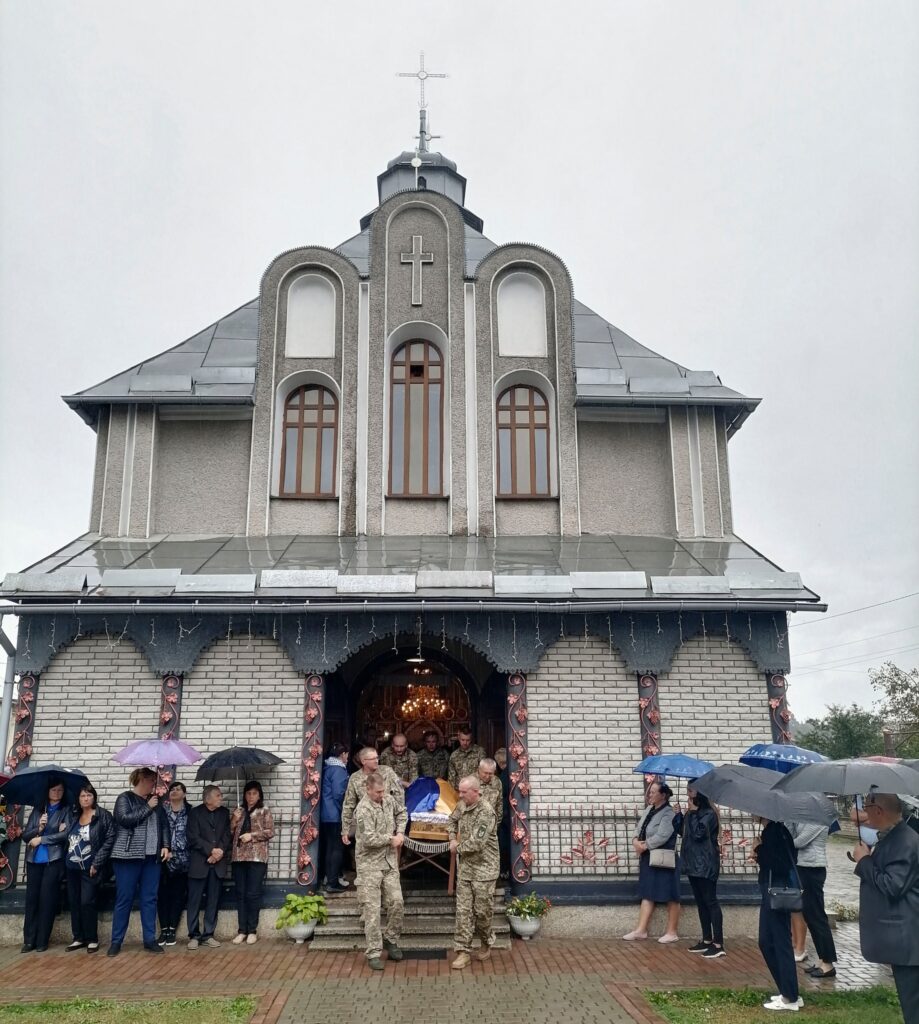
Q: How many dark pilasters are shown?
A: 6